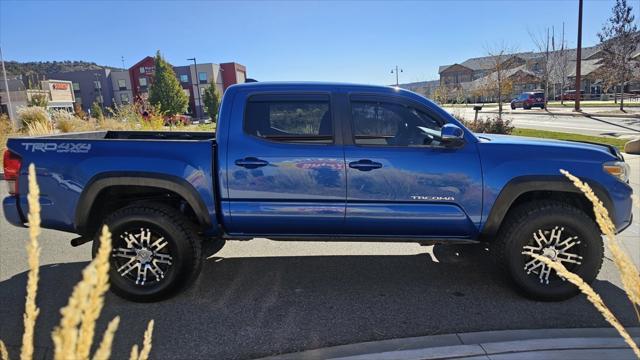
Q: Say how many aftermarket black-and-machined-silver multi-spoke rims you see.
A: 2